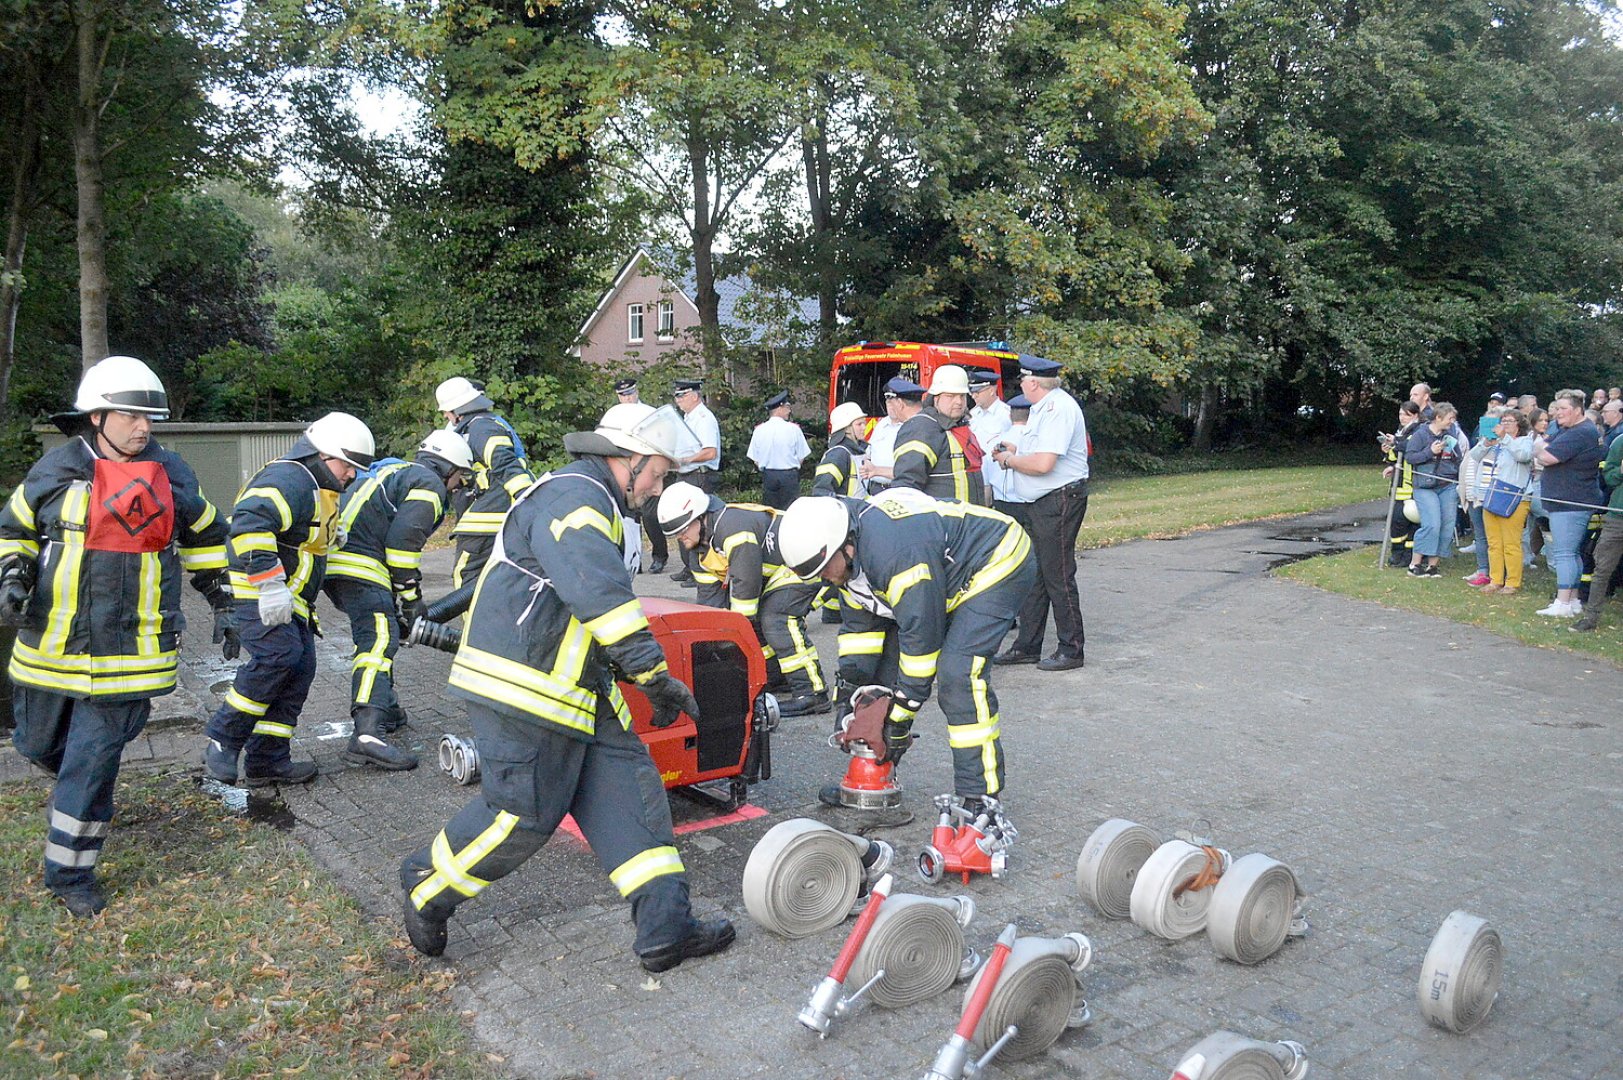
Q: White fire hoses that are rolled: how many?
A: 8